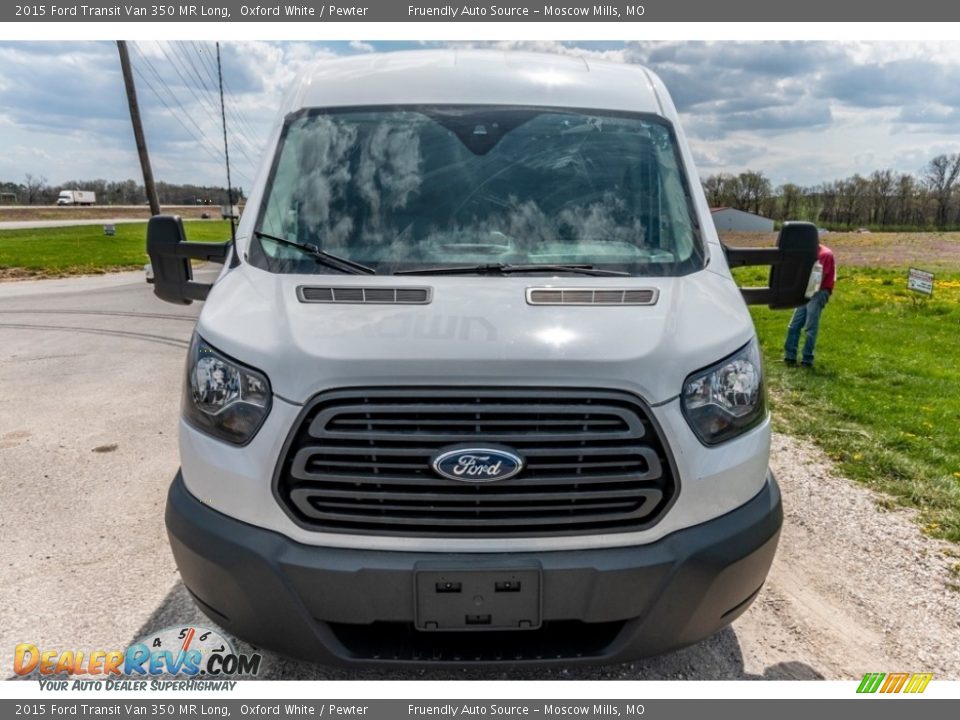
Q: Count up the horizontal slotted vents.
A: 2